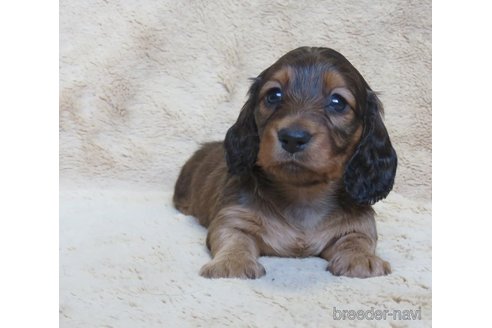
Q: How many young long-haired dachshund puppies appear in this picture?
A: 1